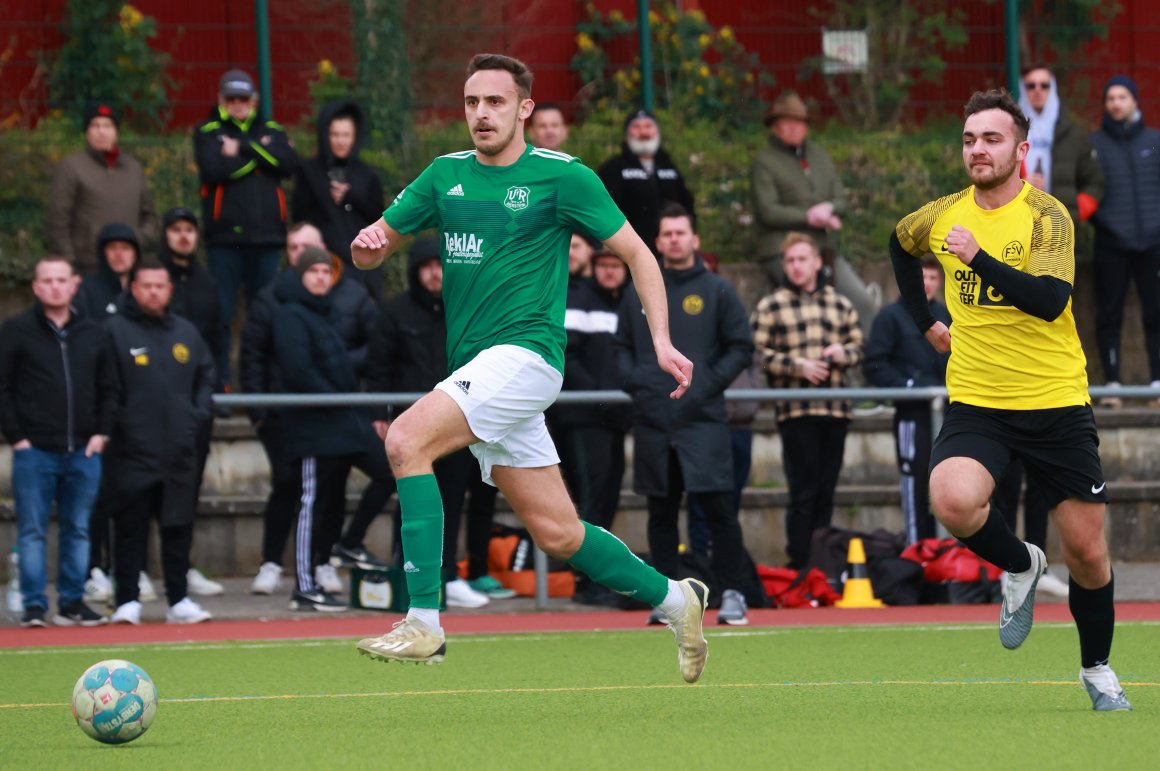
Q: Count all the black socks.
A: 2